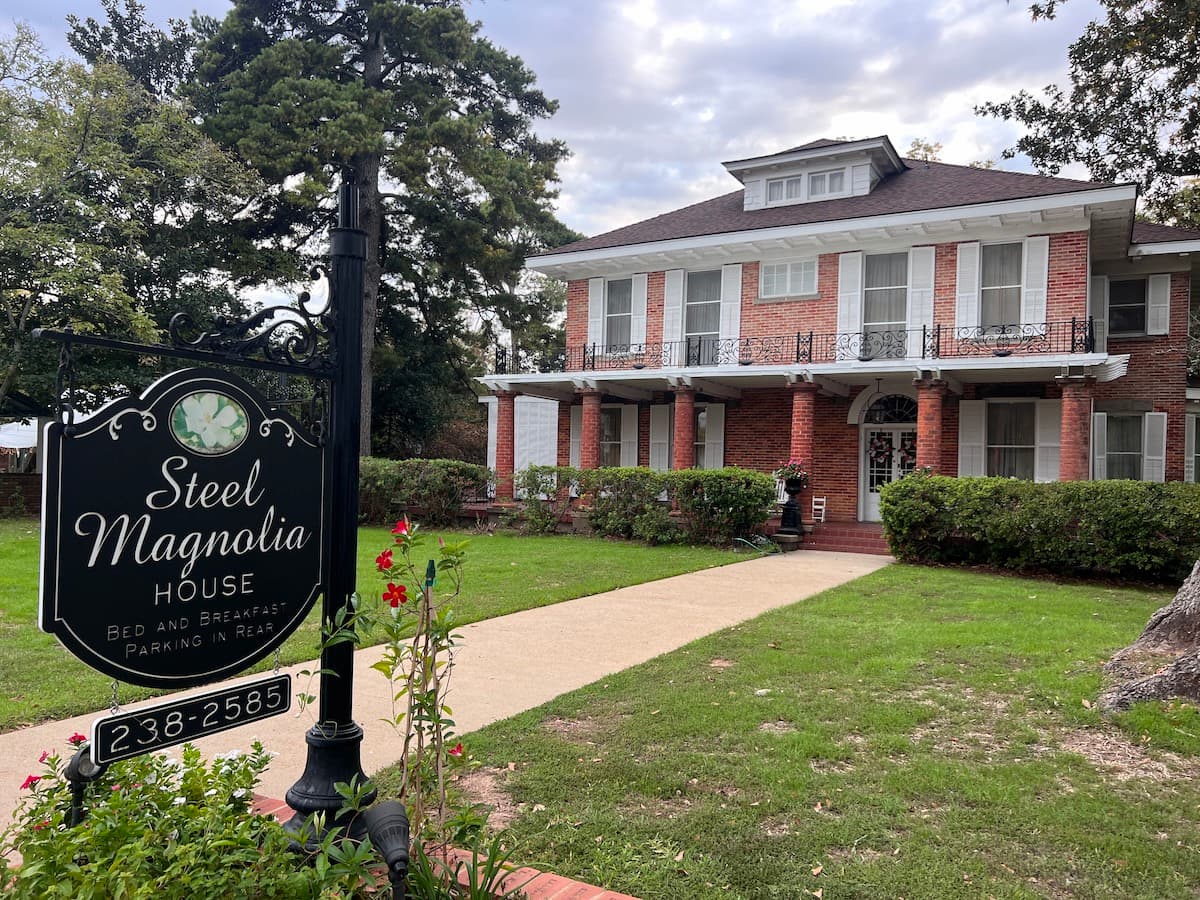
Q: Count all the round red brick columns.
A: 6